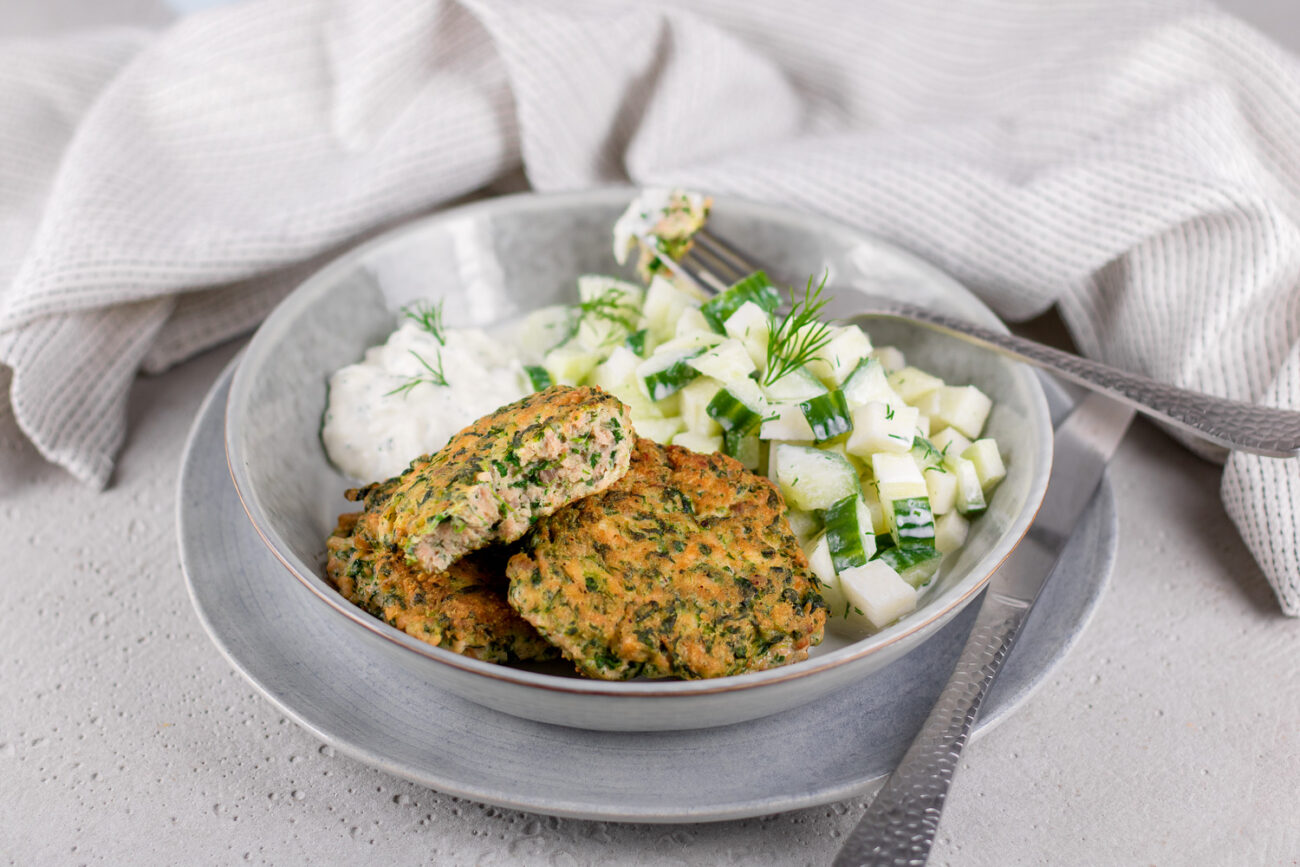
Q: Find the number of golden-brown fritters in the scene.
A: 3